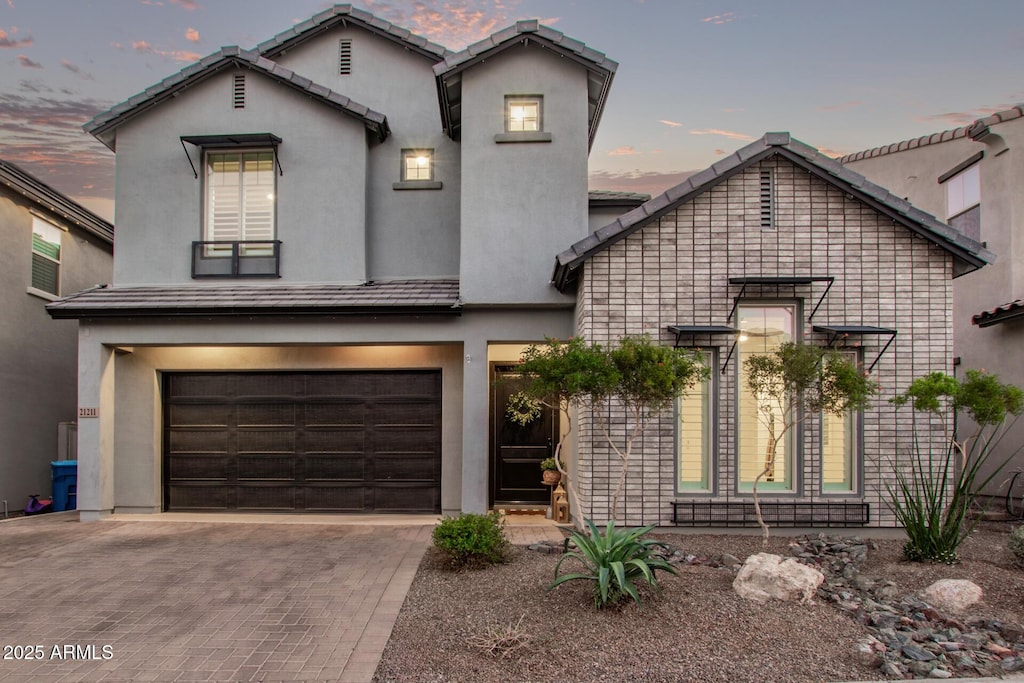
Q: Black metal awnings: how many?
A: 4